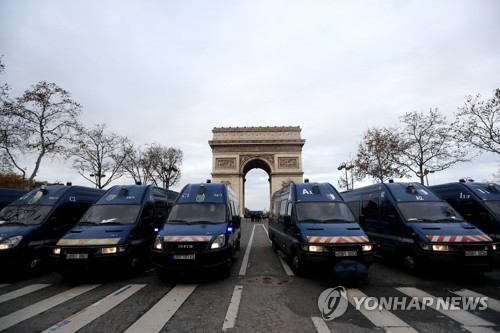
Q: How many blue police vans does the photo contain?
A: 7